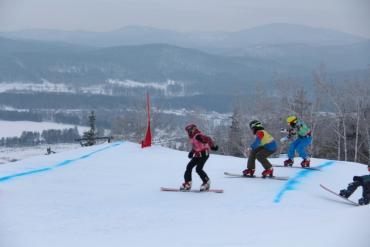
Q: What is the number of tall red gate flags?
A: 1